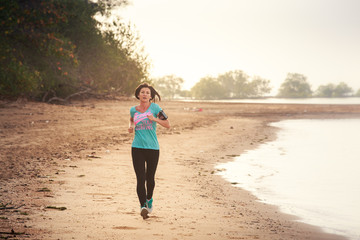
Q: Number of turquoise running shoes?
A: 2